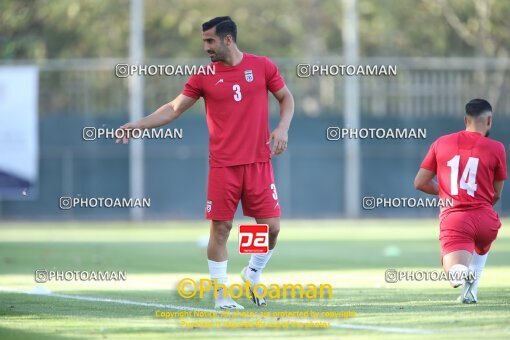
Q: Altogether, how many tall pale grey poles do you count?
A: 2